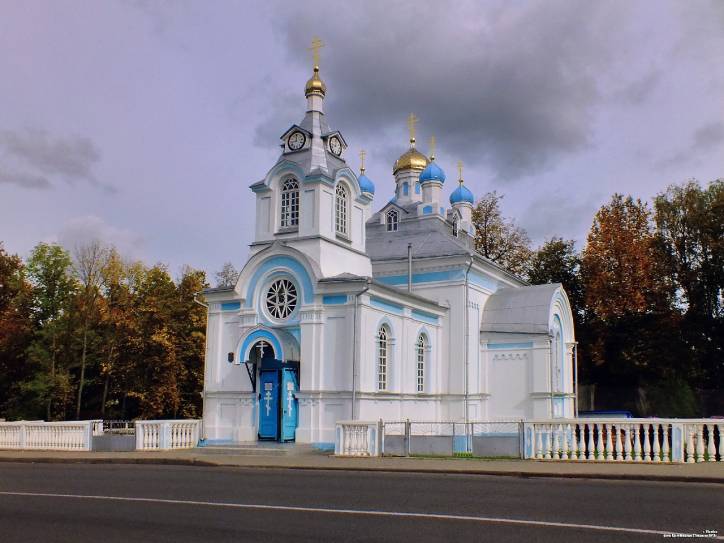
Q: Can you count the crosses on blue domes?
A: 3